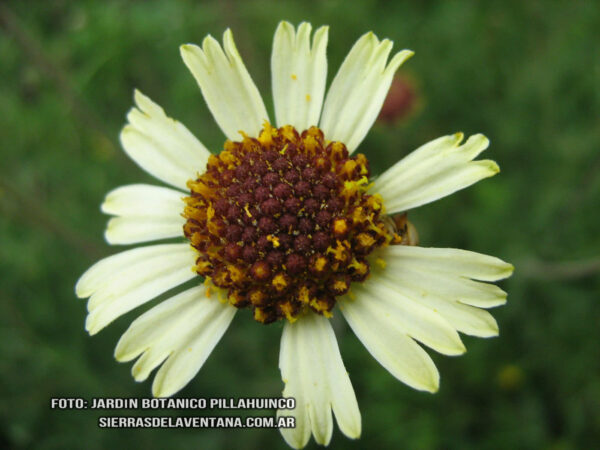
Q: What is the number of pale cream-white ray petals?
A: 11